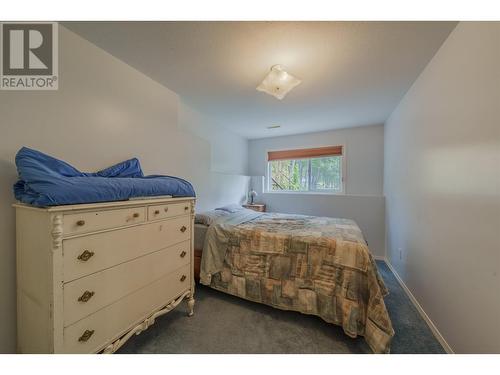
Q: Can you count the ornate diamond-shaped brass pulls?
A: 6